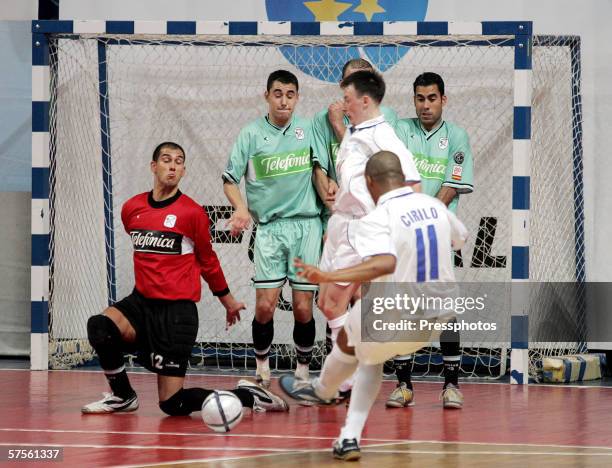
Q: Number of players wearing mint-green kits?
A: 3